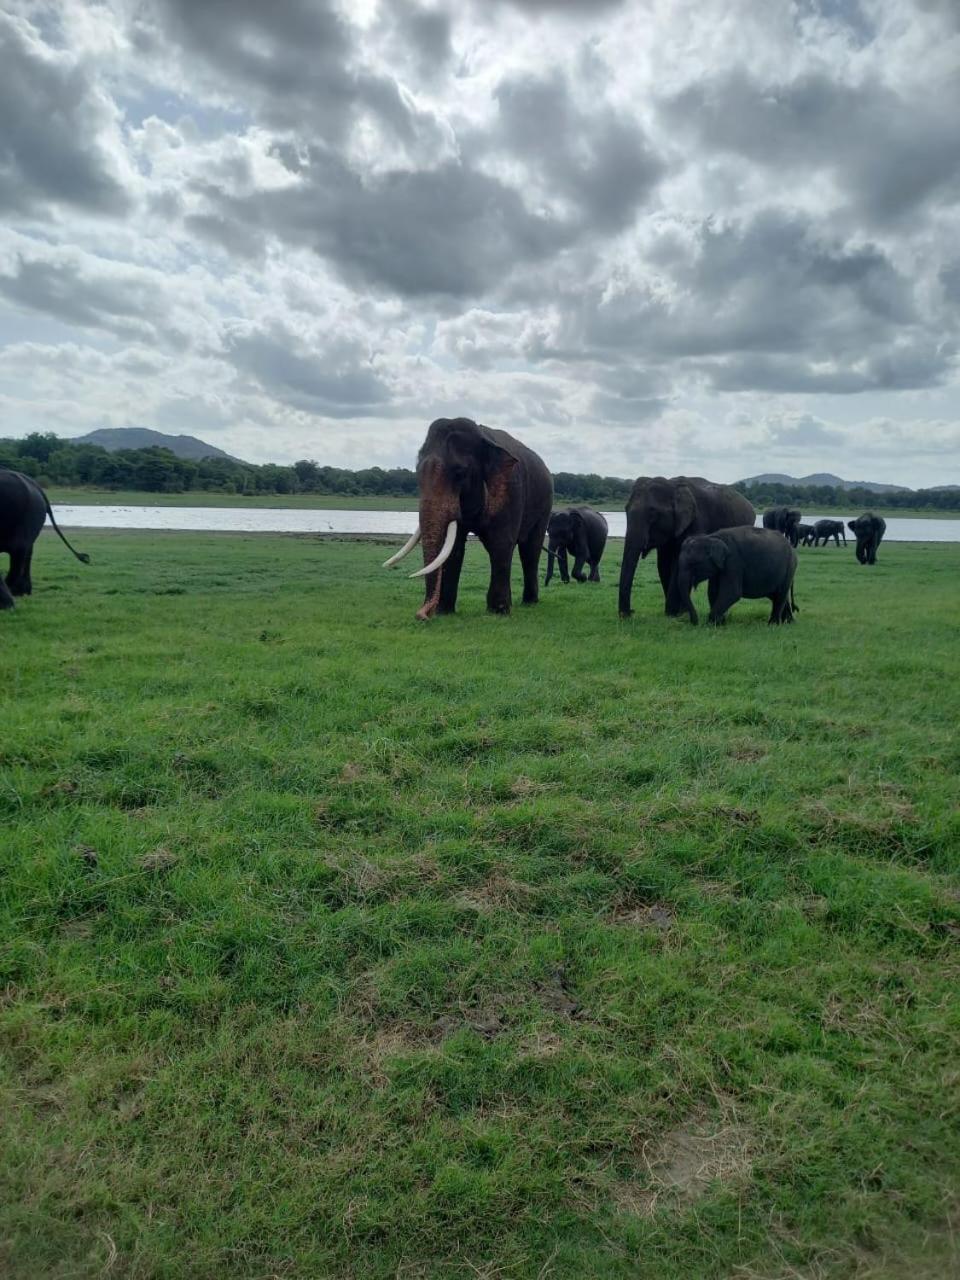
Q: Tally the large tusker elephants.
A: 1